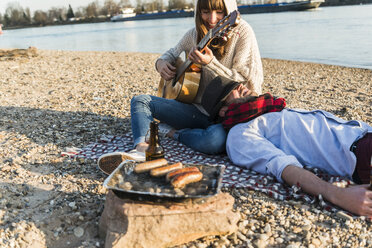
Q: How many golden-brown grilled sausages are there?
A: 4